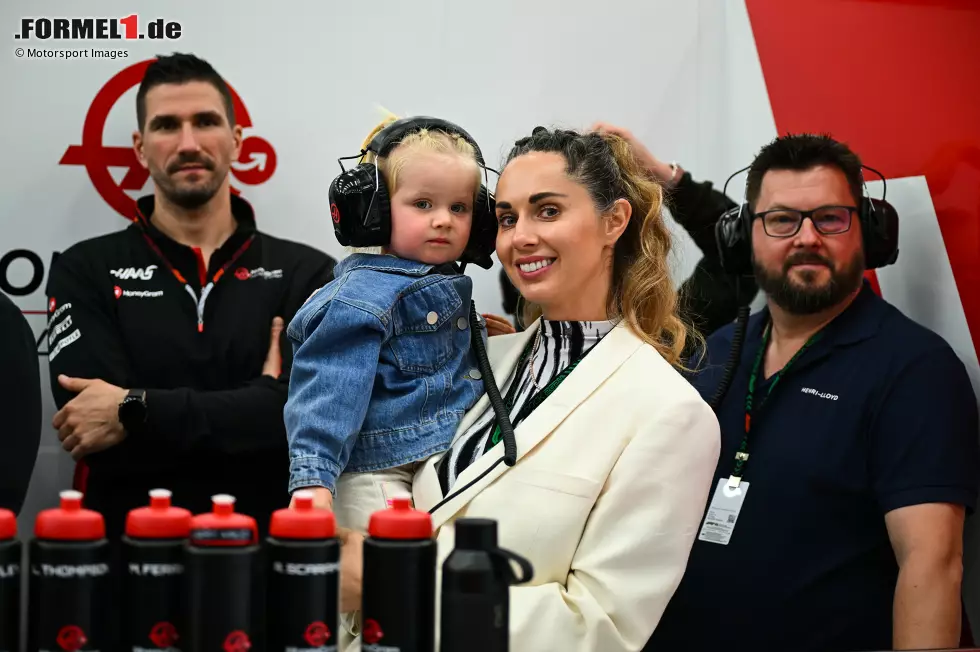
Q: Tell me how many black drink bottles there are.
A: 7